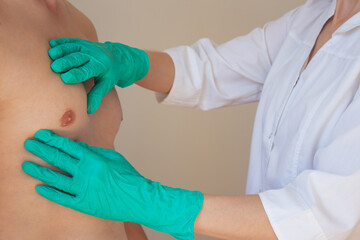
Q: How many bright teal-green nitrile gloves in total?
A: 2